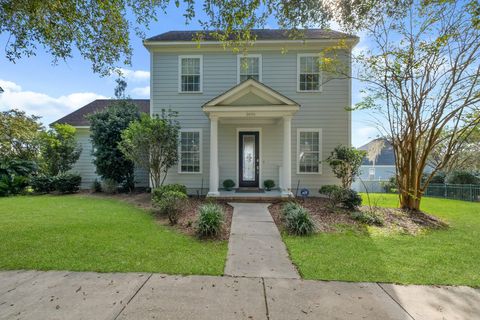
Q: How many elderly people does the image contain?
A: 0